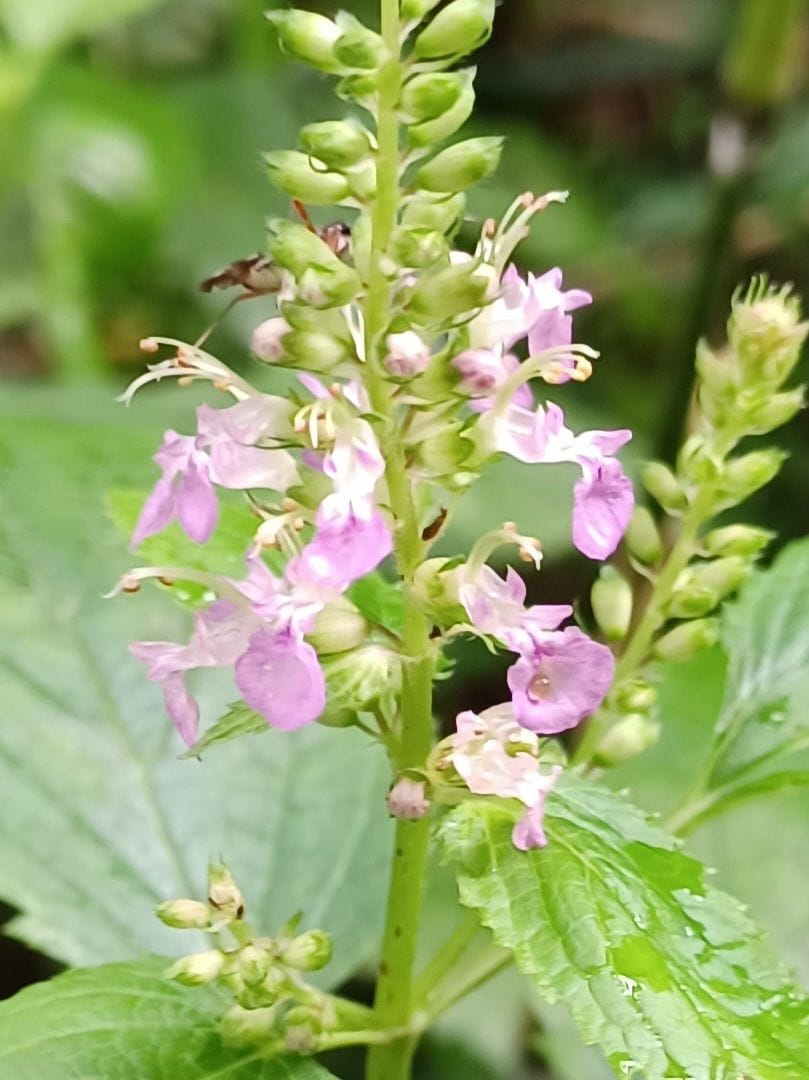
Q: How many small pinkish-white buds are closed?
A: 4